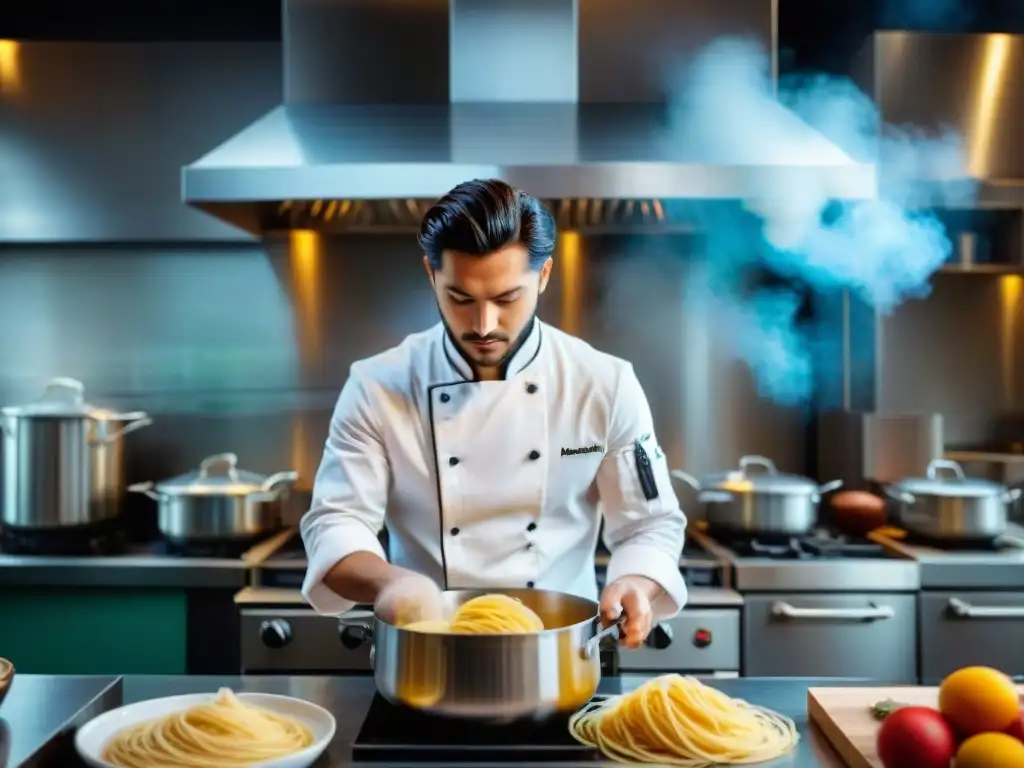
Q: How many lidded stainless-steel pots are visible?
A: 4